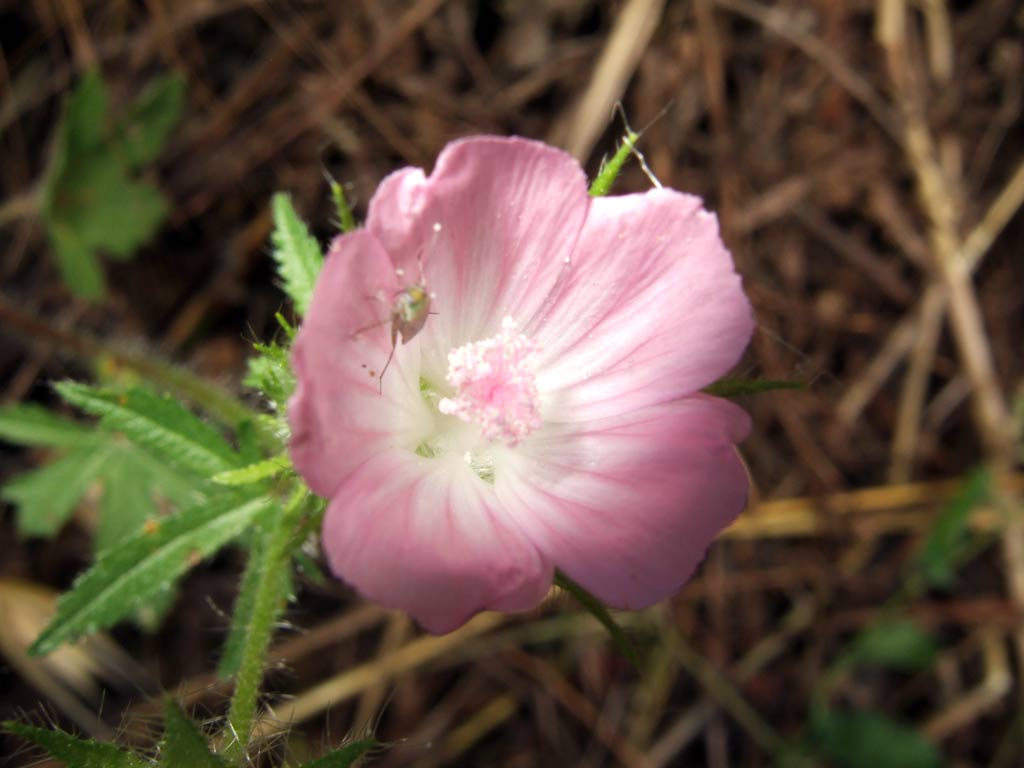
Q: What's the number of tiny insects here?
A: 1